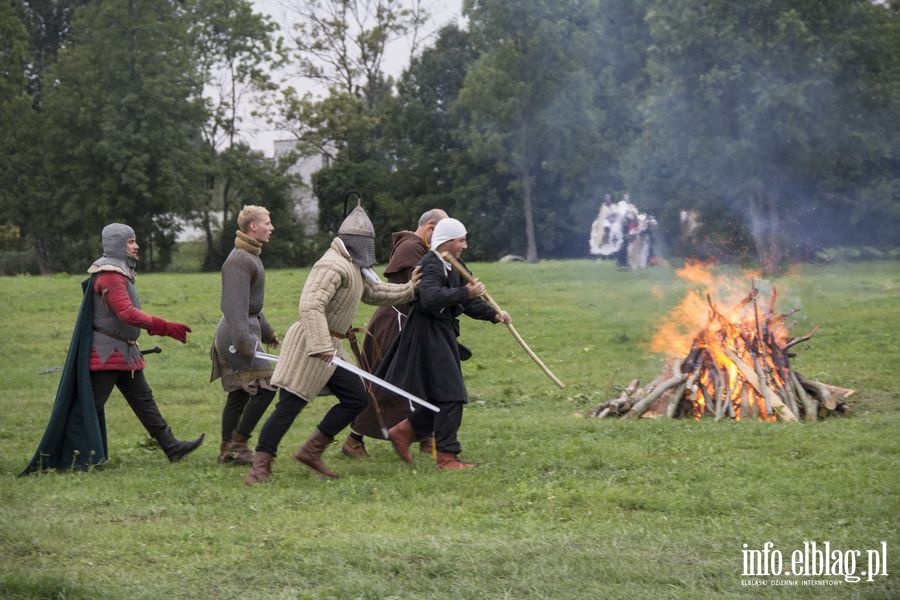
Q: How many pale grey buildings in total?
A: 1